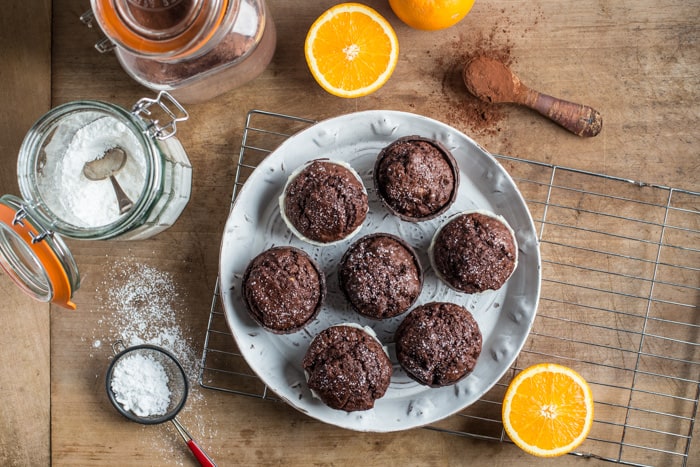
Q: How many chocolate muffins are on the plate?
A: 7